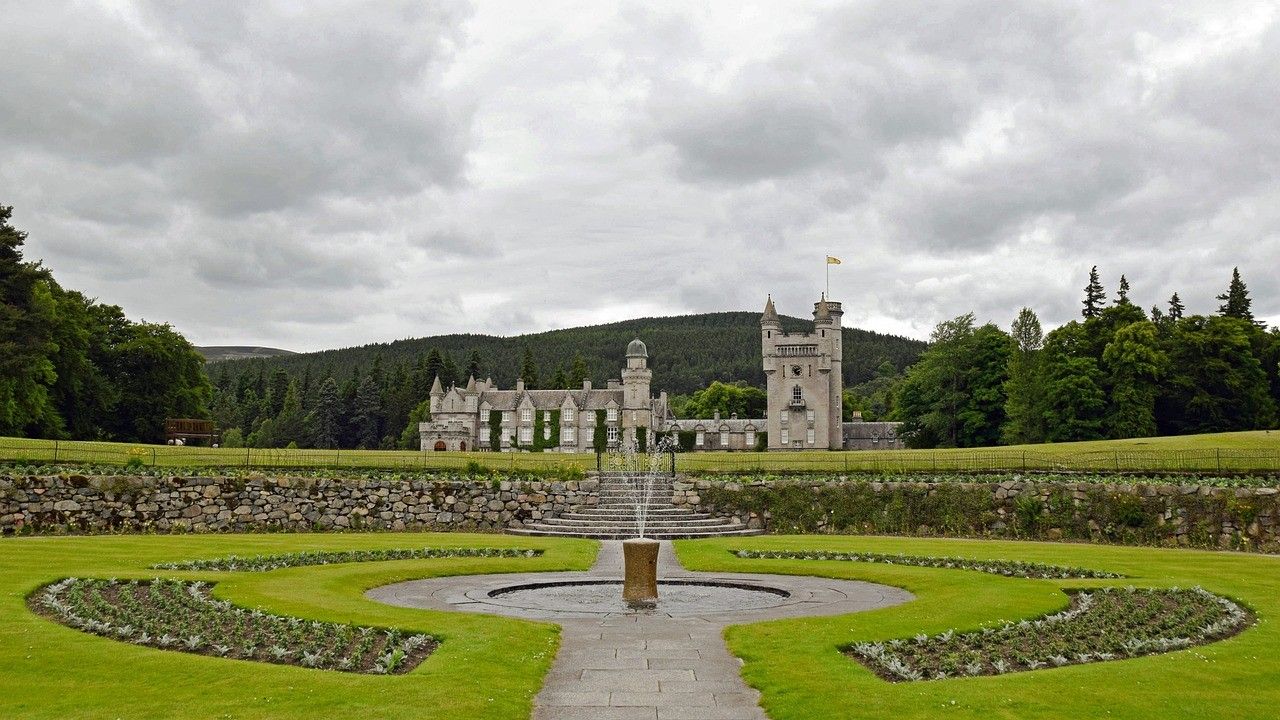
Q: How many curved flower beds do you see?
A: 4